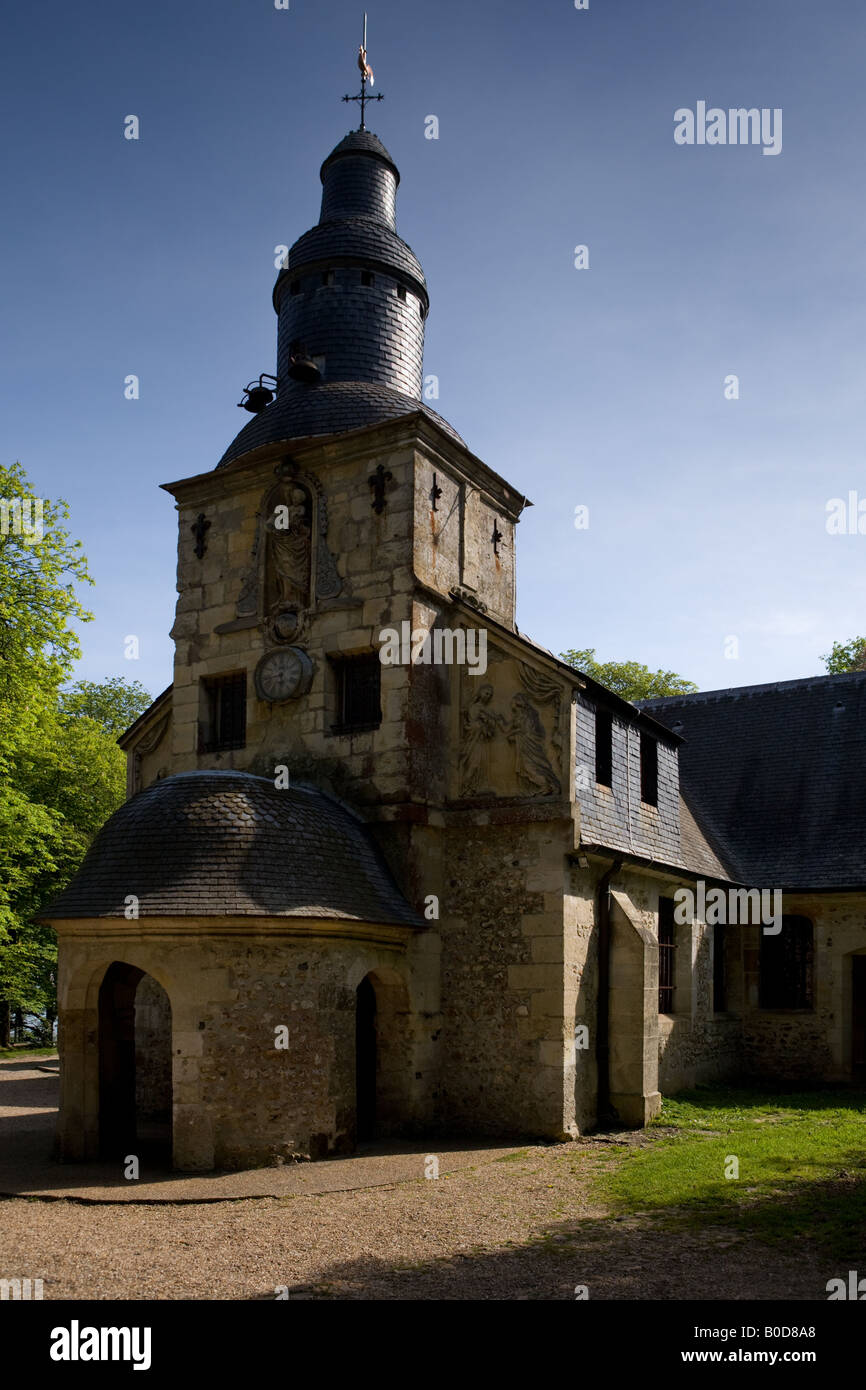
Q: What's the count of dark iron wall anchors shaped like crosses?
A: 4